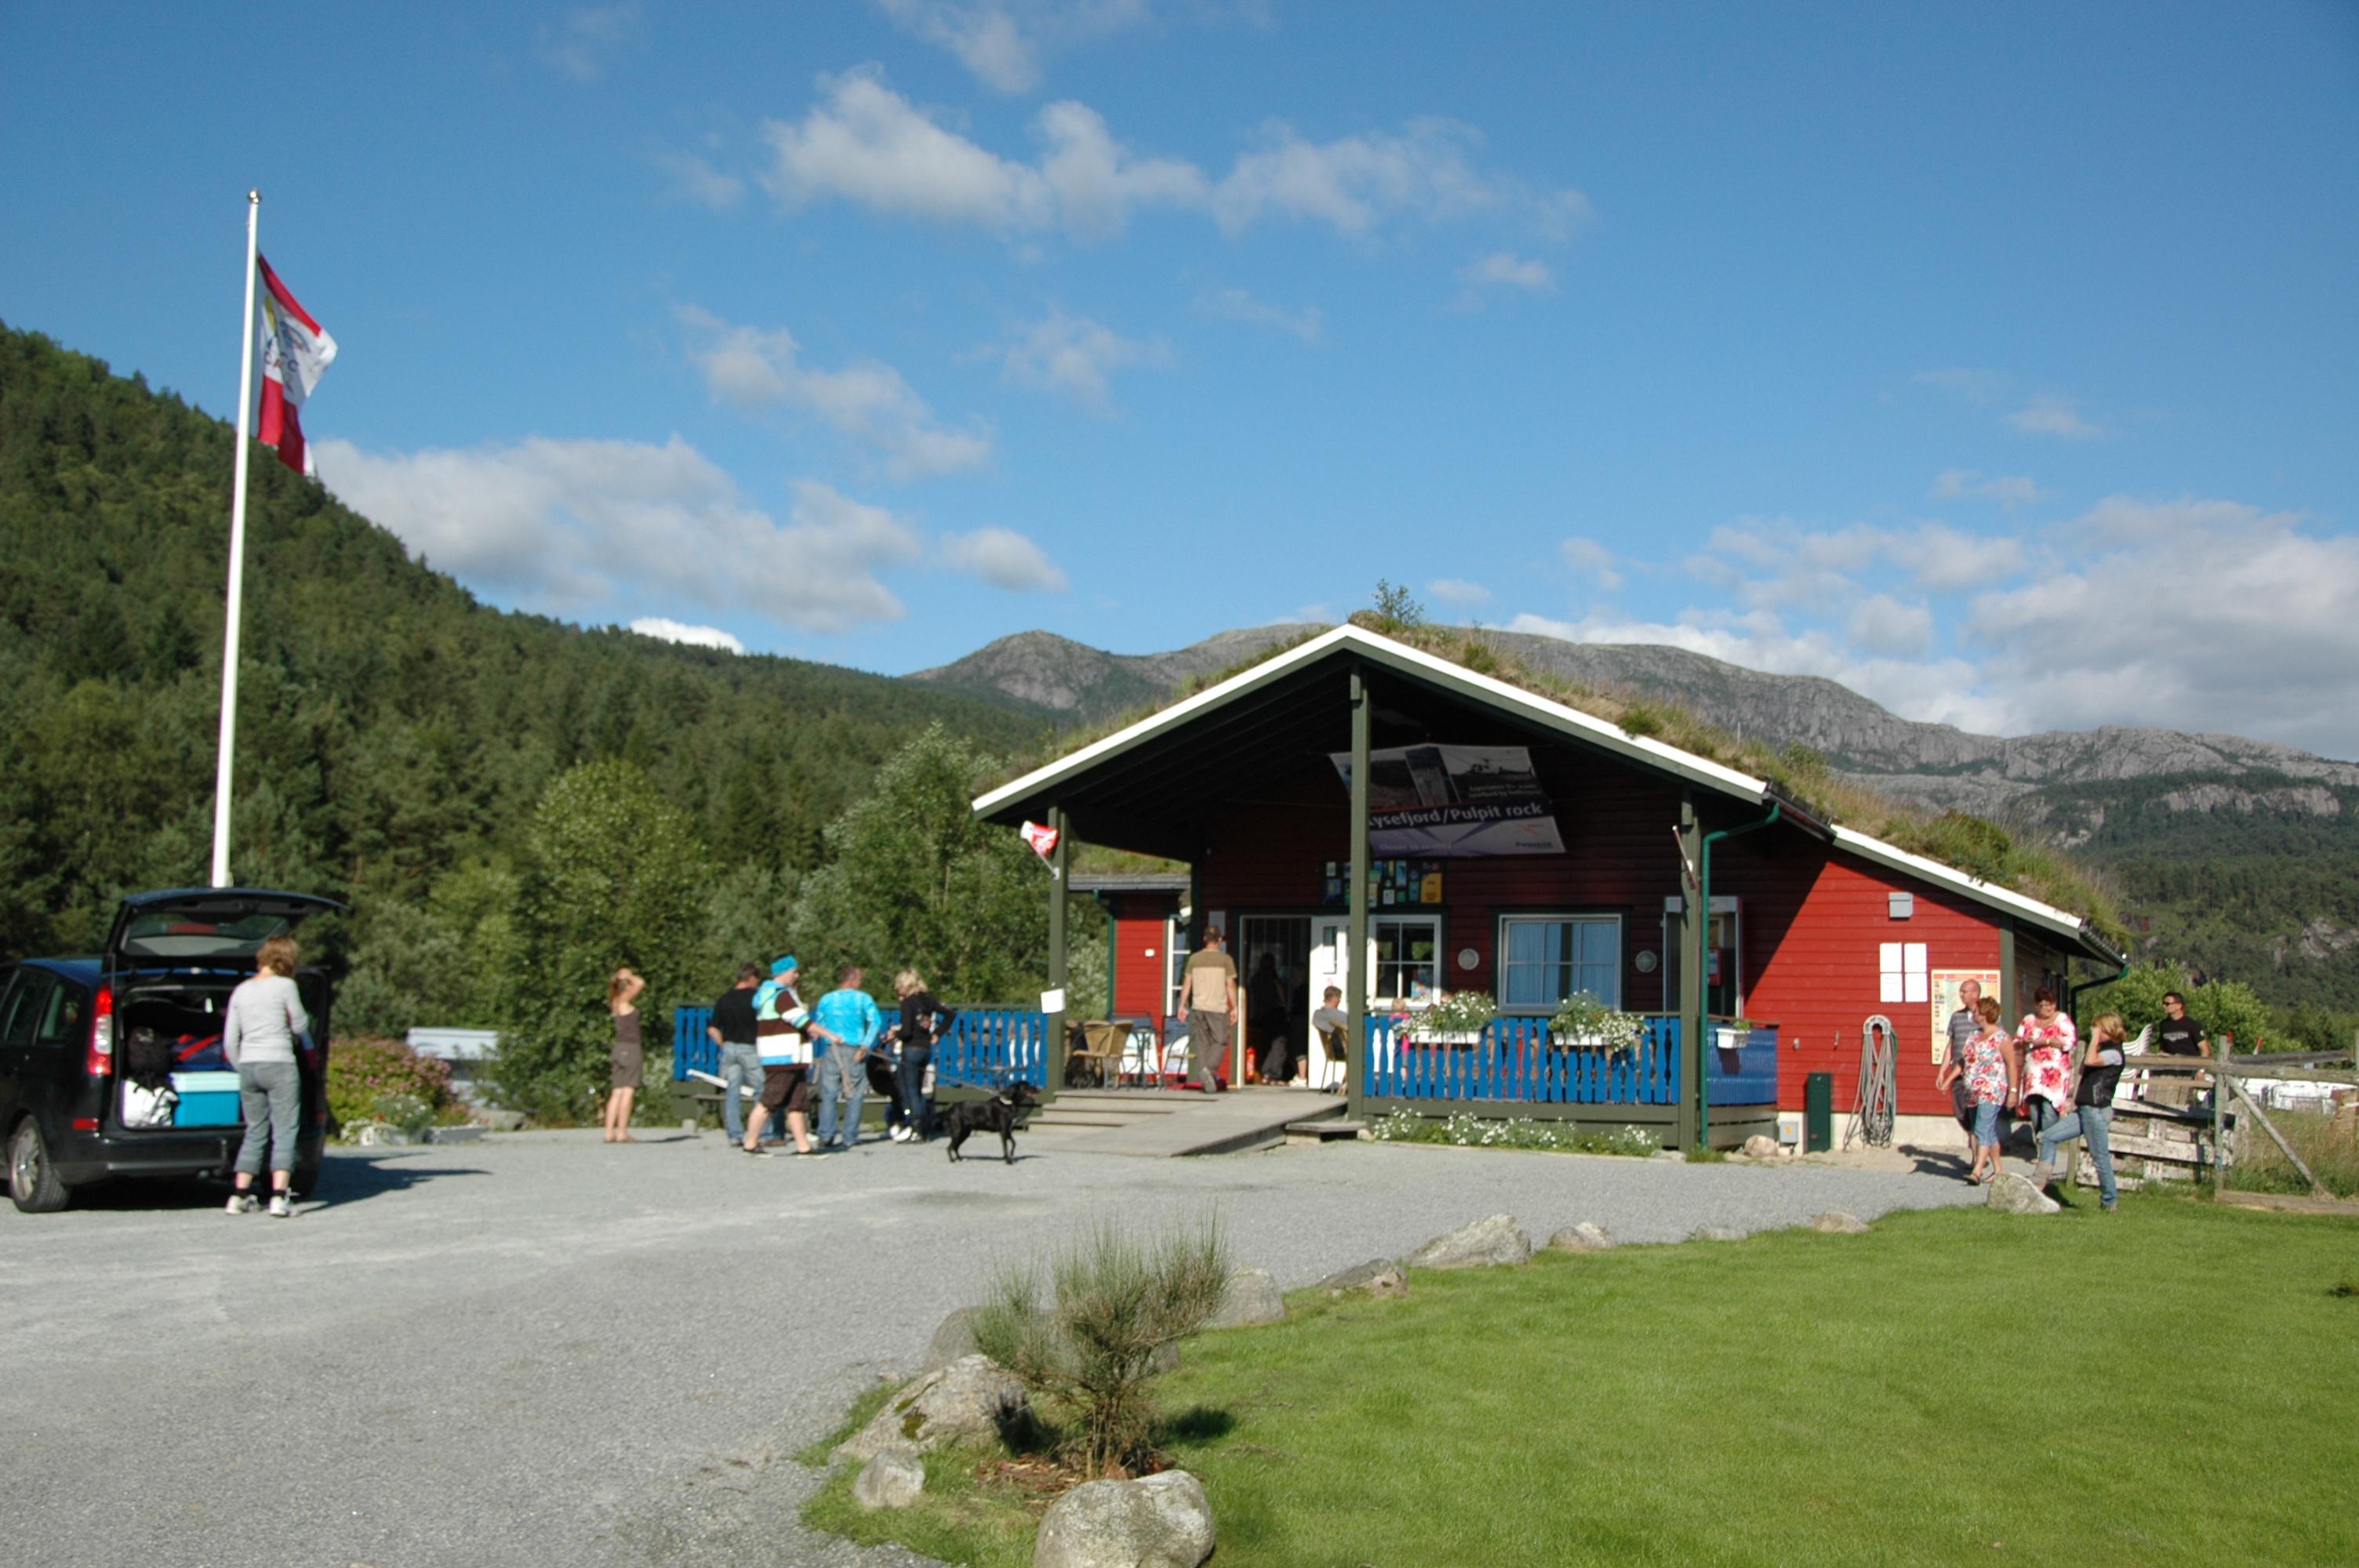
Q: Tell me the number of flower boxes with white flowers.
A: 2